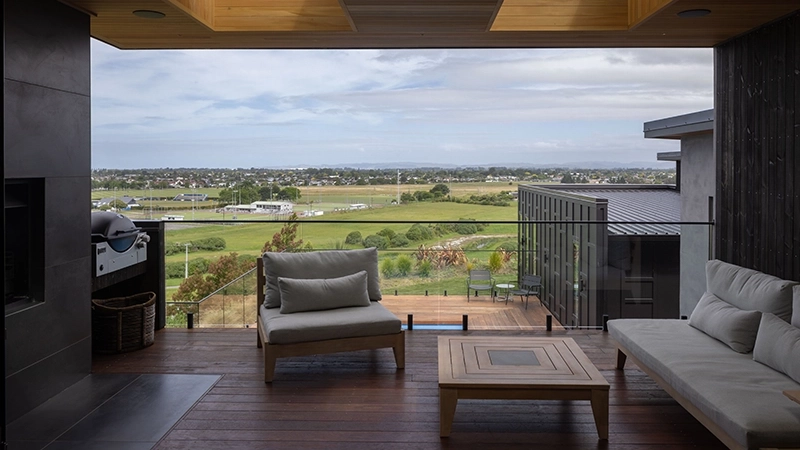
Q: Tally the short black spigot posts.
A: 11